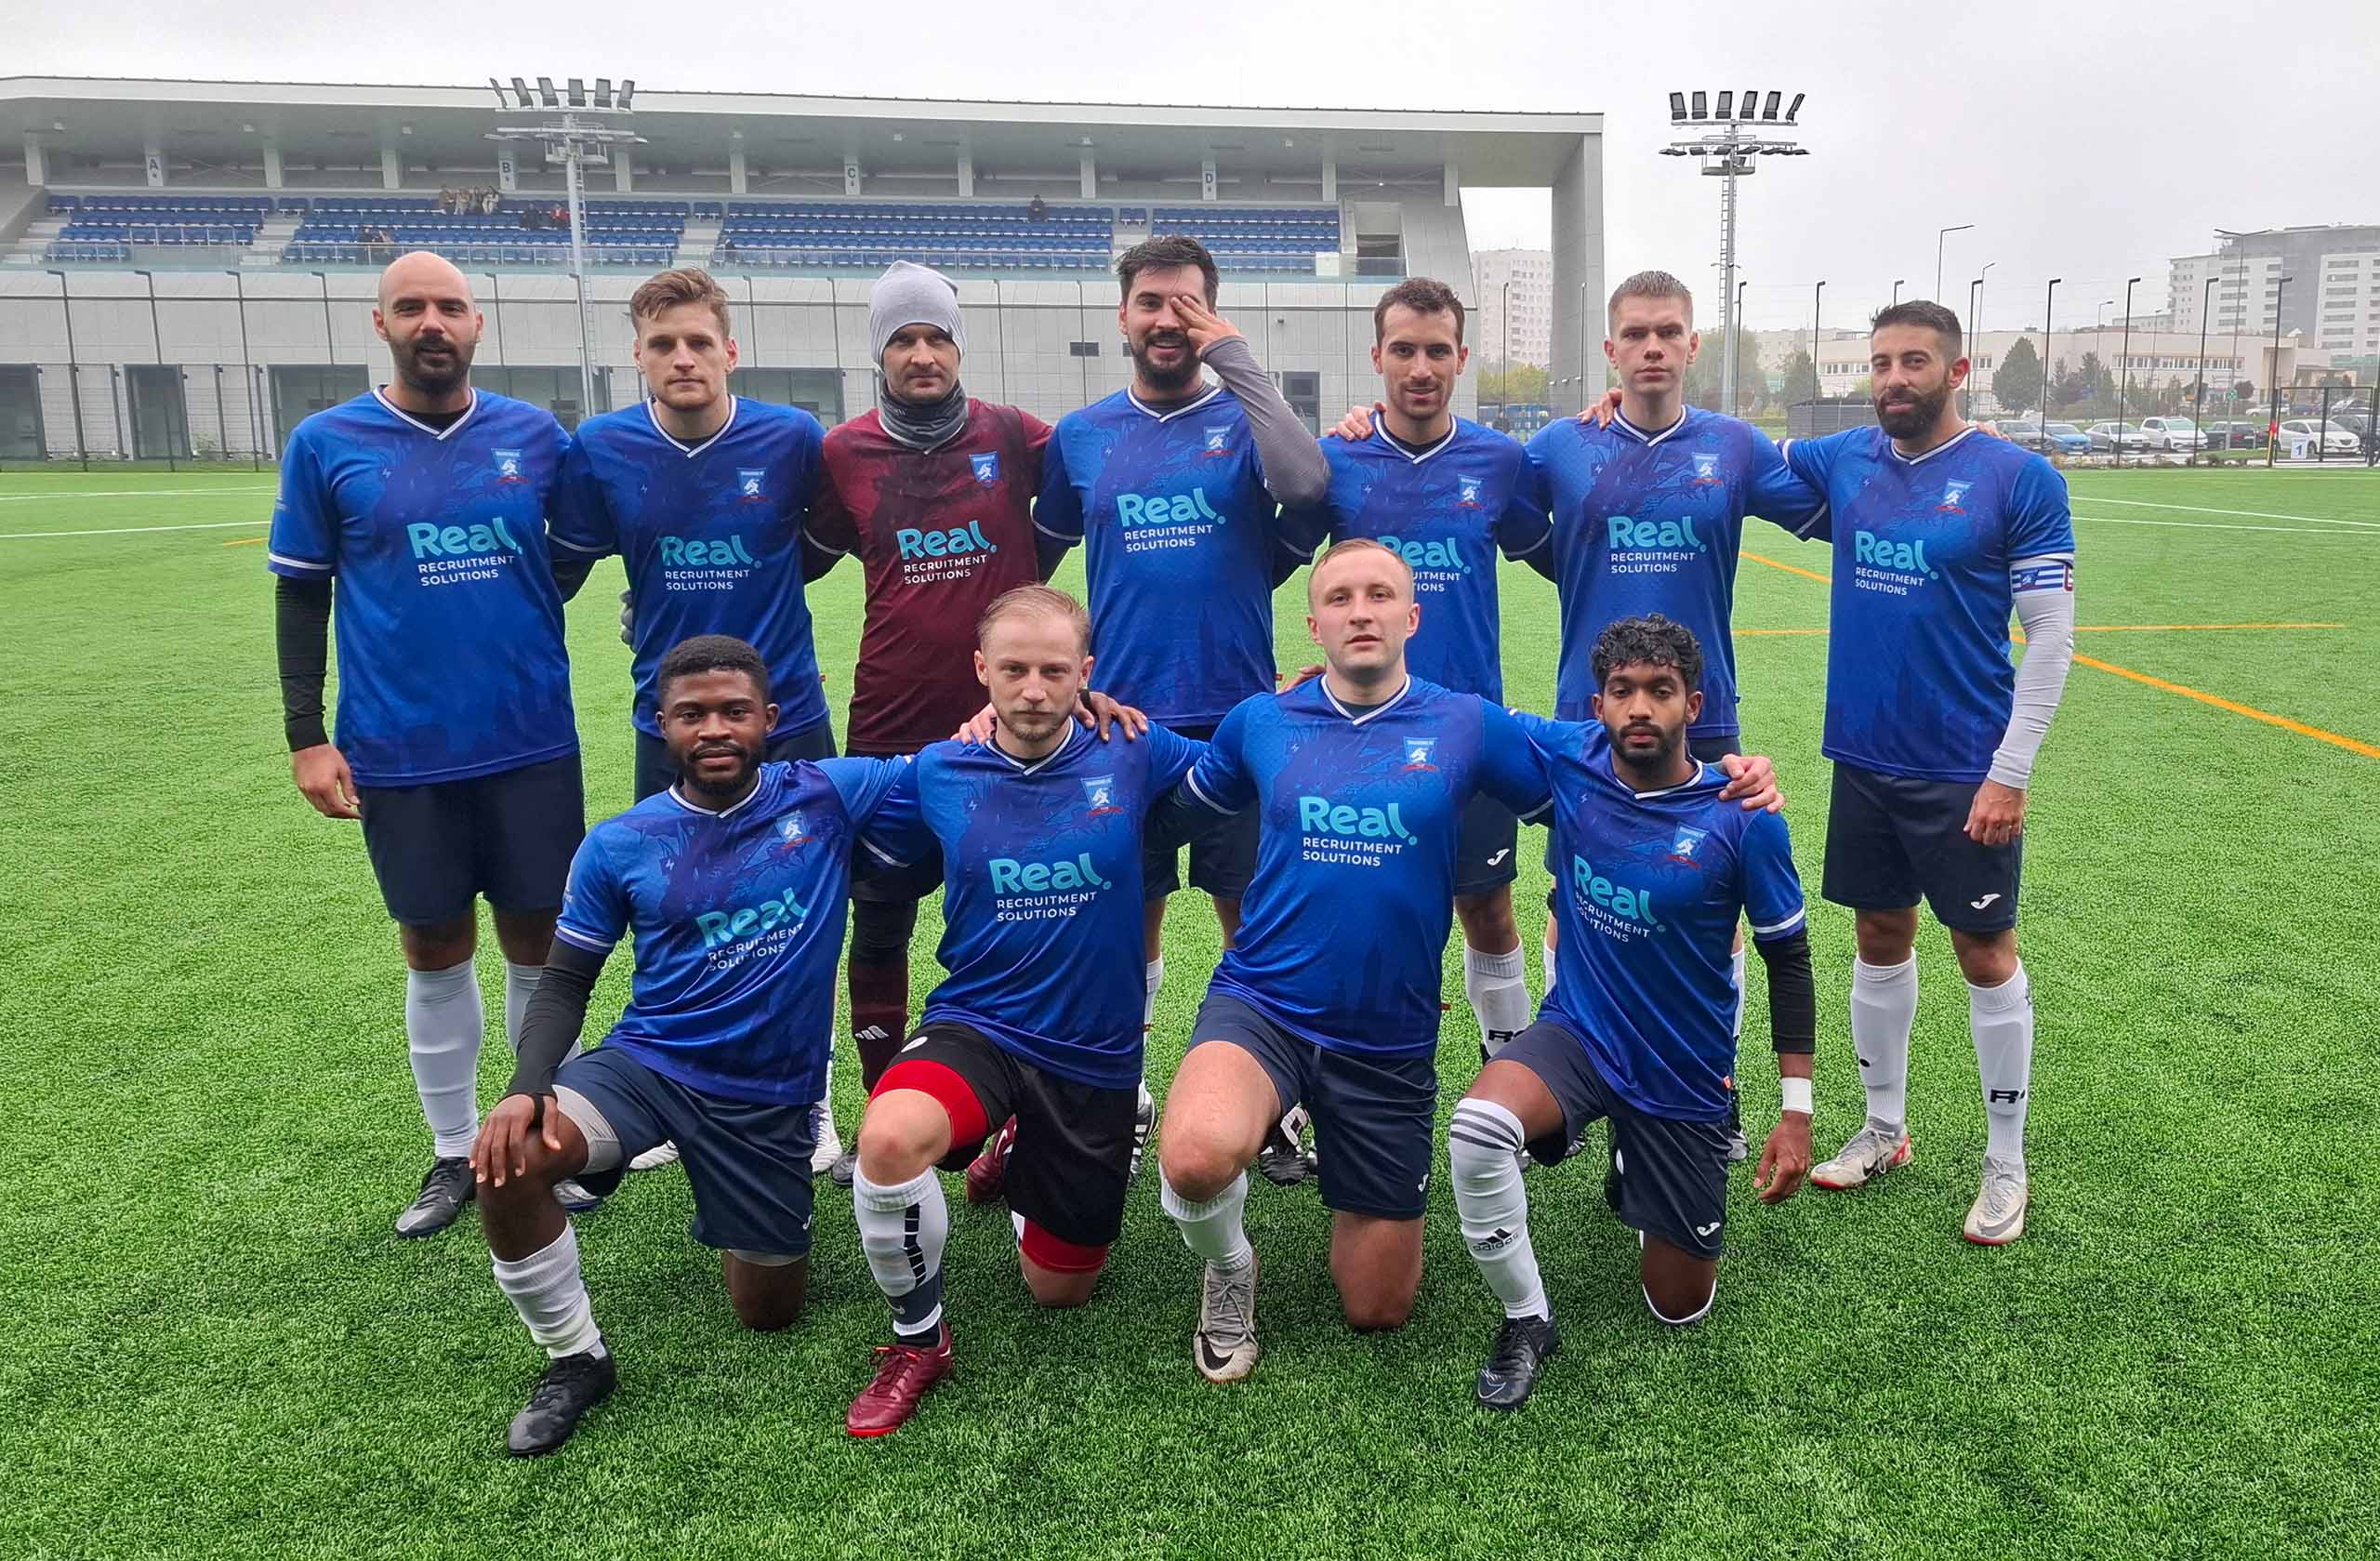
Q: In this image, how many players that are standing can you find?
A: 7